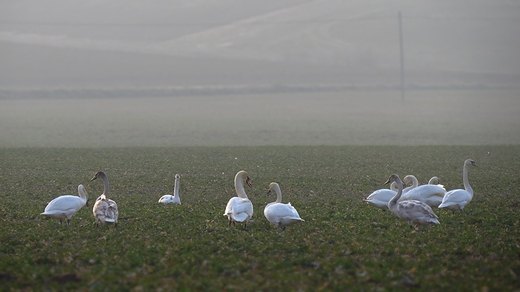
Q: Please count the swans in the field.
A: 10